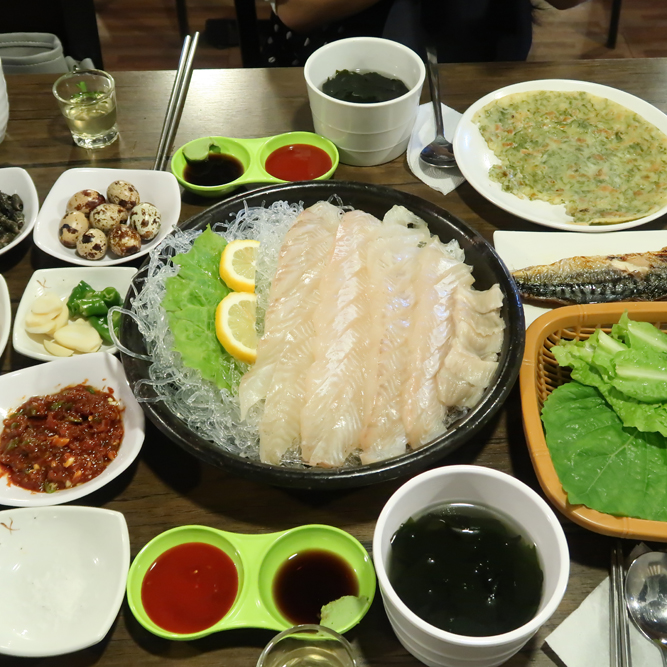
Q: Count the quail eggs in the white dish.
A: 7